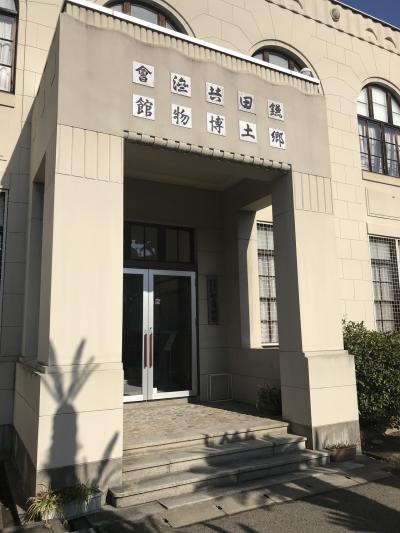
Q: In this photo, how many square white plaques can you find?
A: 10